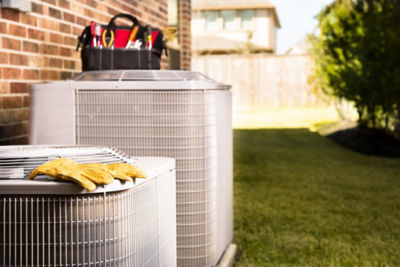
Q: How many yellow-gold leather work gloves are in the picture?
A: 2